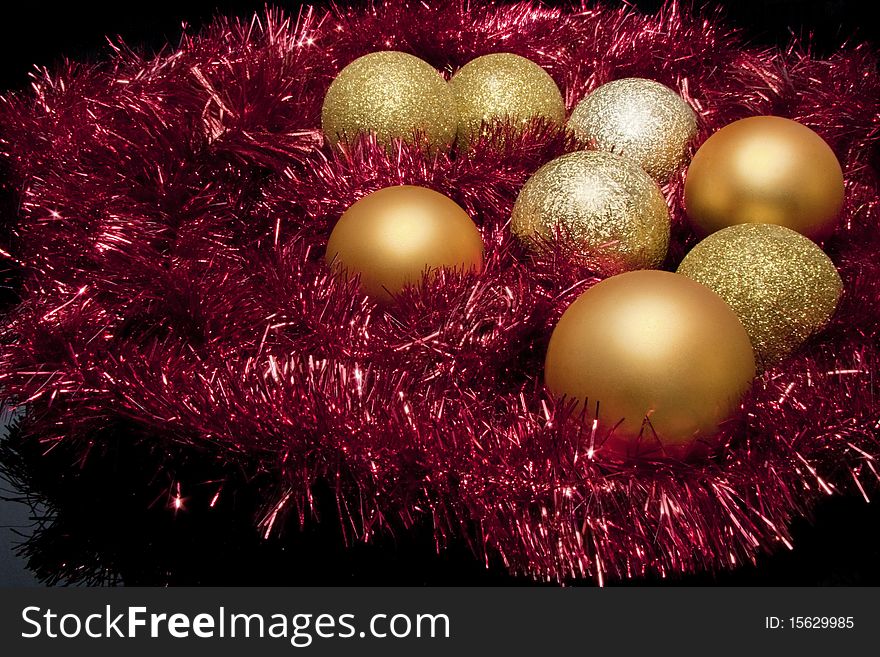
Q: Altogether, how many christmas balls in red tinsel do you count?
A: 8